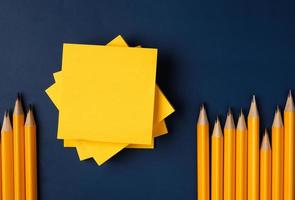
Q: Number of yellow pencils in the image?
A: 11